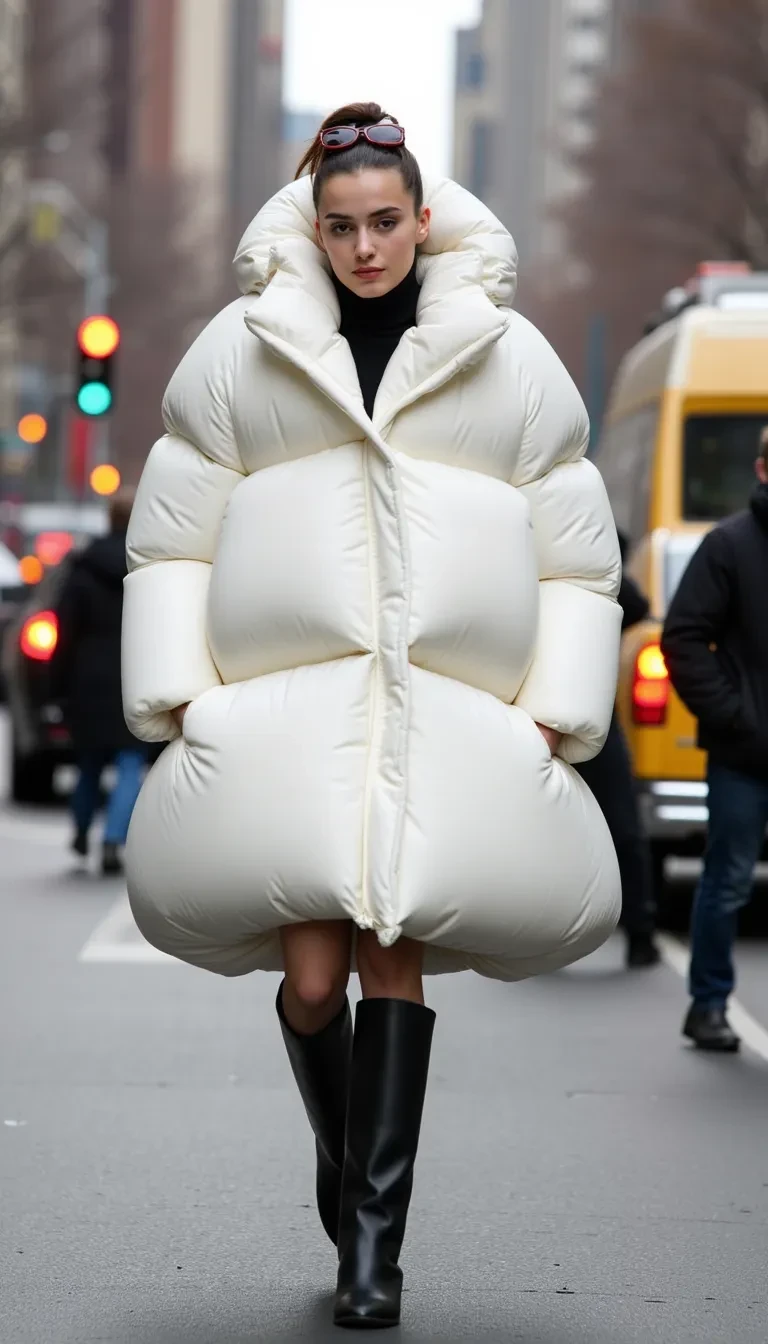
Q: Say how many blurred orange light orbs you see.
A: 3